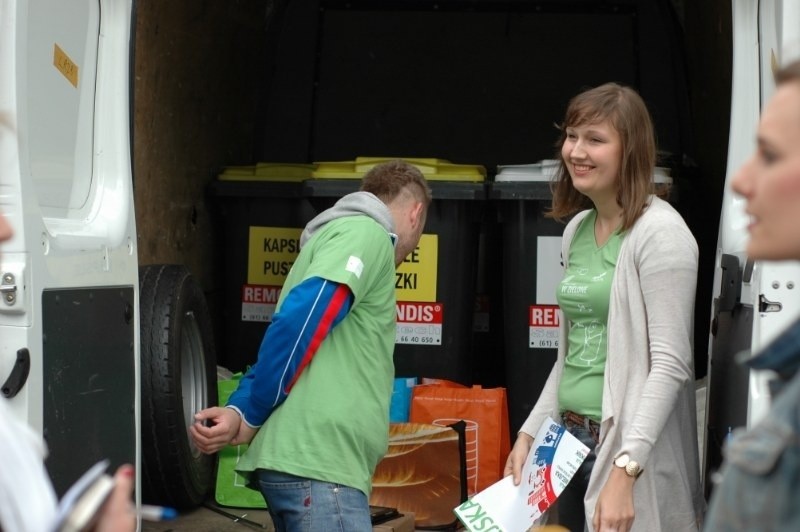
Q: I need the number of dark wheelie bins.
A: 3